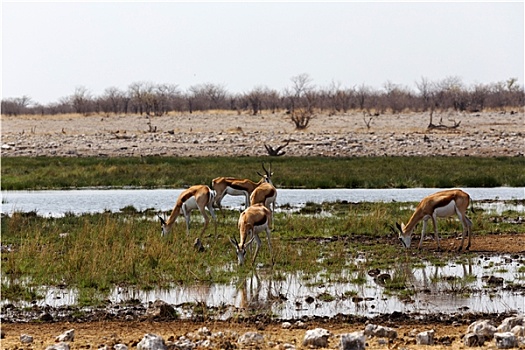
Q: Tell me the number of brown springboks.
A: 5